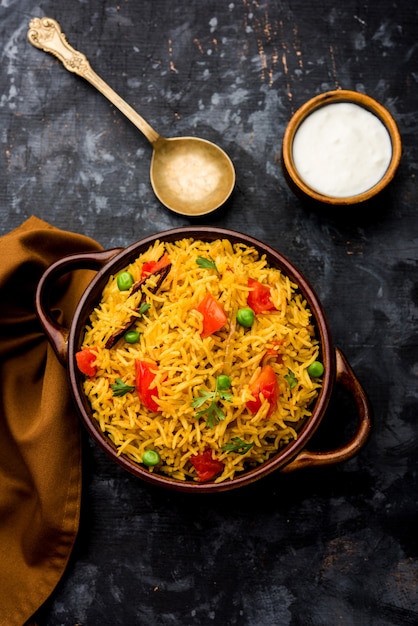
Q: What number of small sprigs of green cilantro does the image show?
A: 6